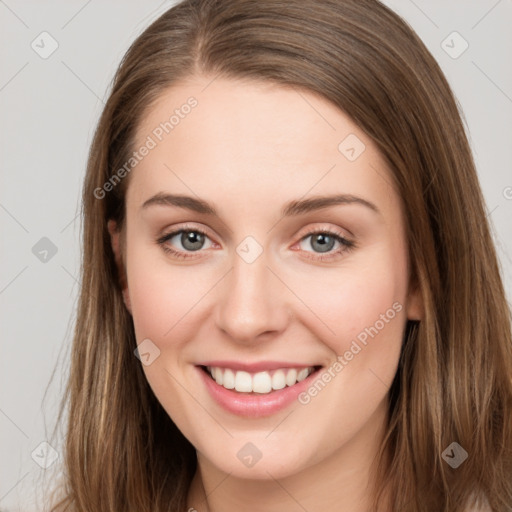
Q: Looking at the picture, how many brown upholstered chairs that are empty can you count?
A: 0